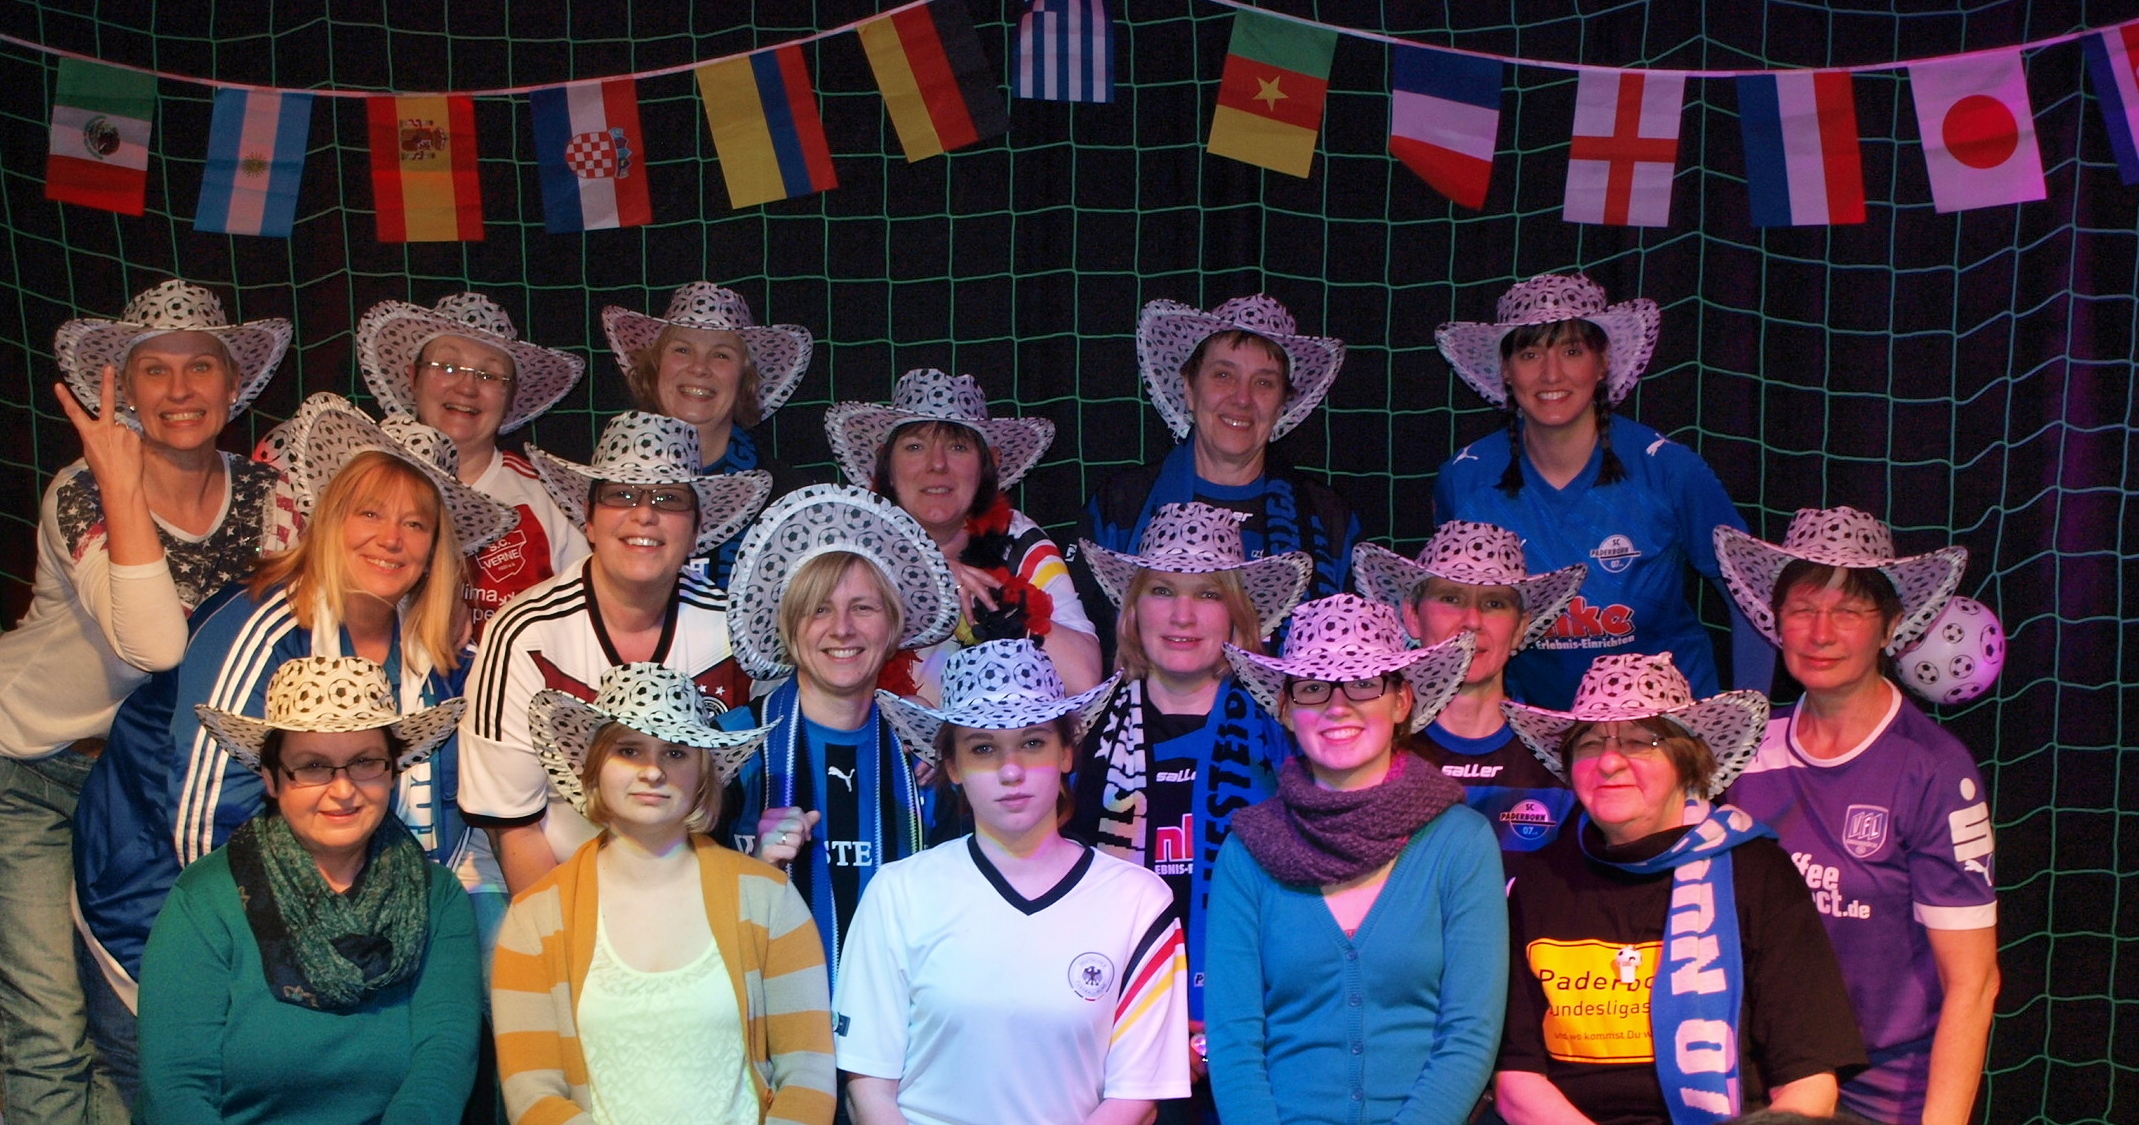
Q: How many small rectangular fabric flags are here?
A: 13